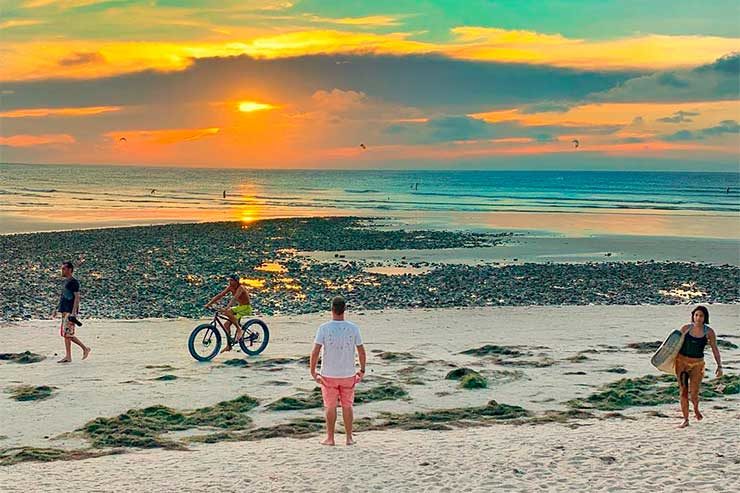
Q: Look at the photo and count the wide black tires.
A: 2